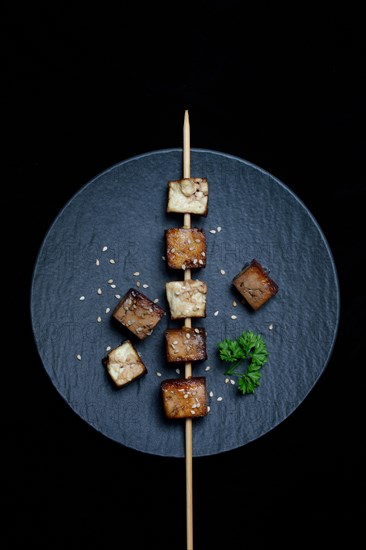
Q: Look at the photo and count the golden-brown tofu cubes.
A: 5